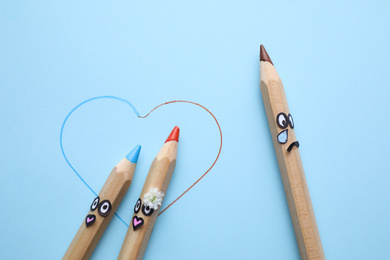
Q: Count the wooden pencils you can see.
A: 3